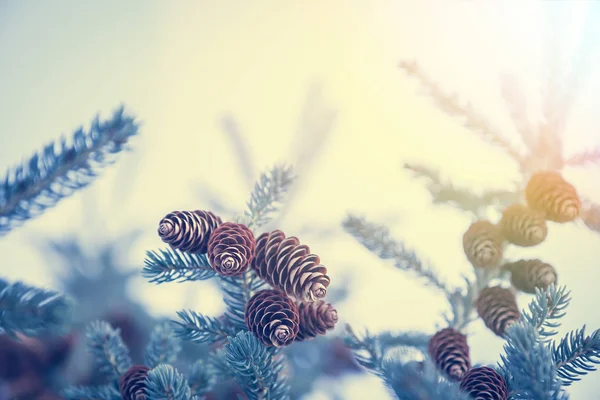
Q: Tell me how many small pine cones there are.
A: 13